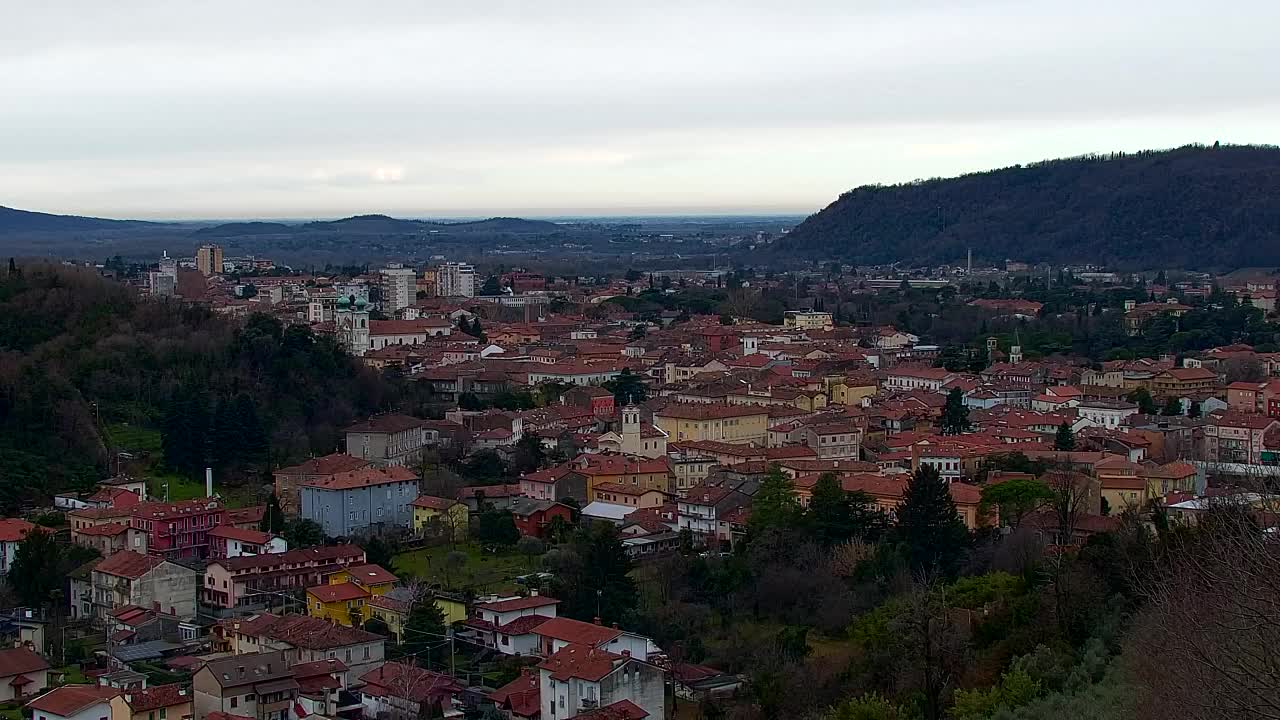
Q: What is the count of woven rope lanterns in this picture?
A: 0